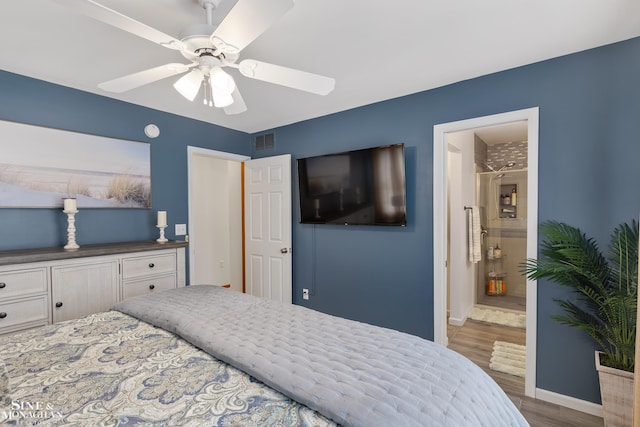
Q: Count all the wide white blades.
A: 5